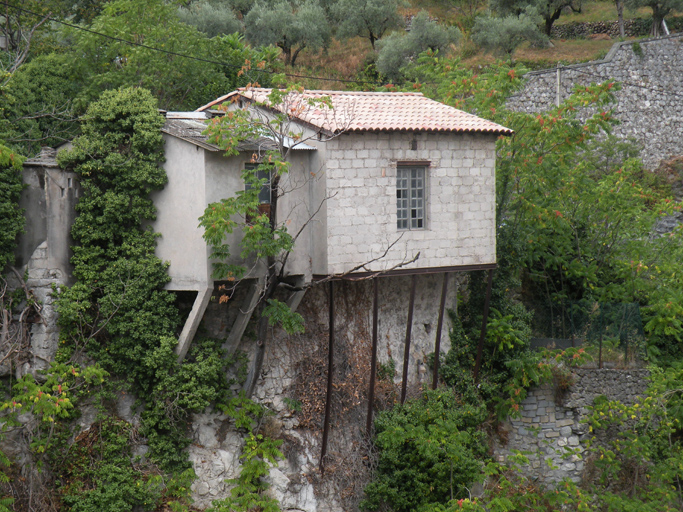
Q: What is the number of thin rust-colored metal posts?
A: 5